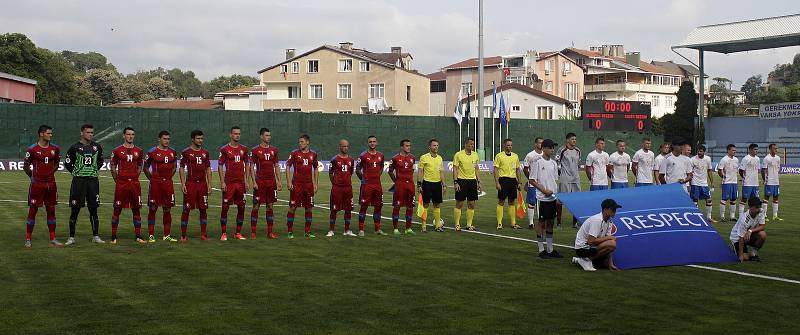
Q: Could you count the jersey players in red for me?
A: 10